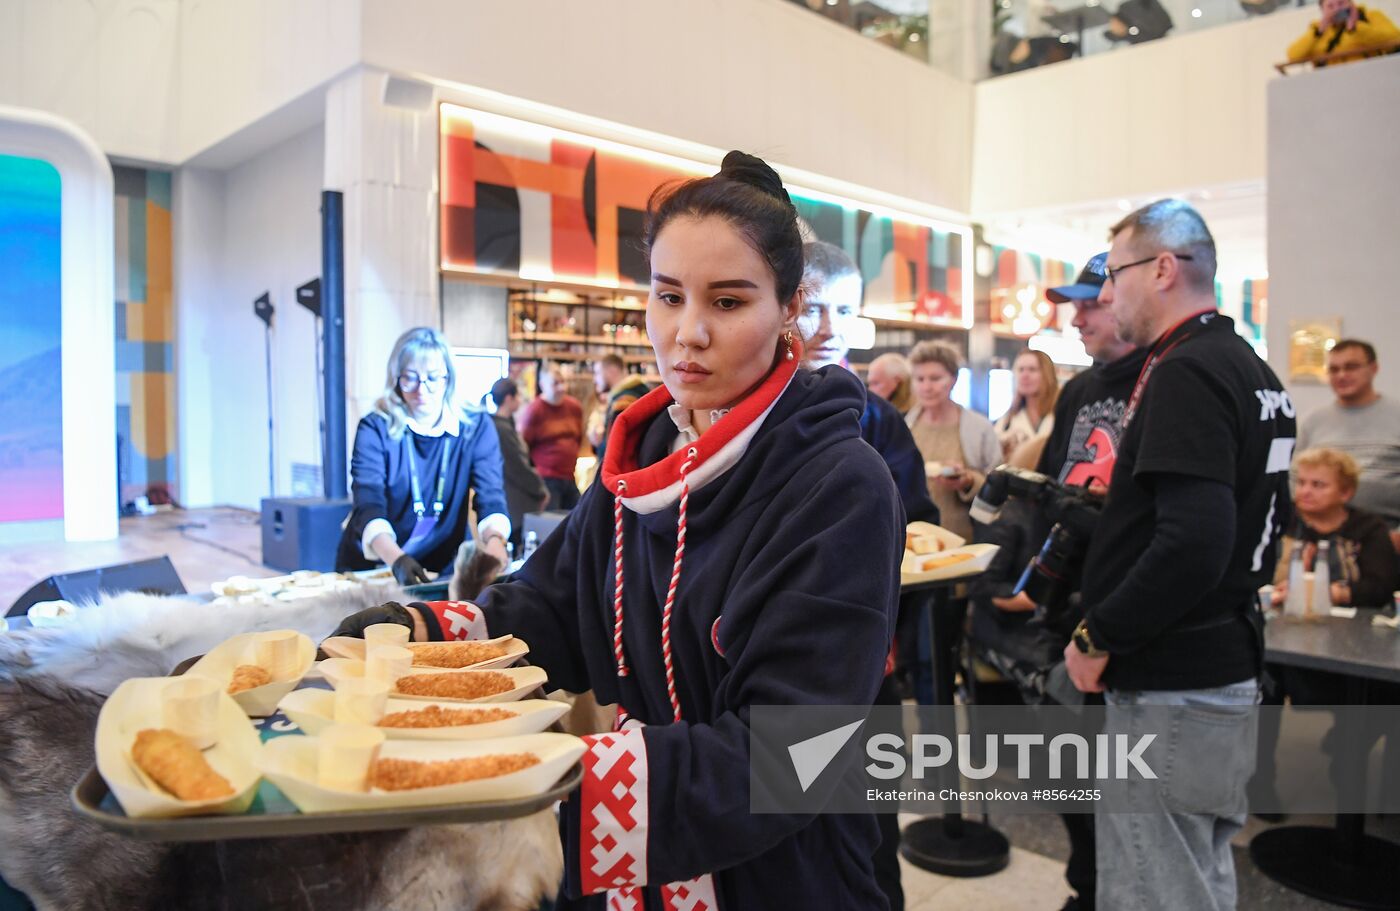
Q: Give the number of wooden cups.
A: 6